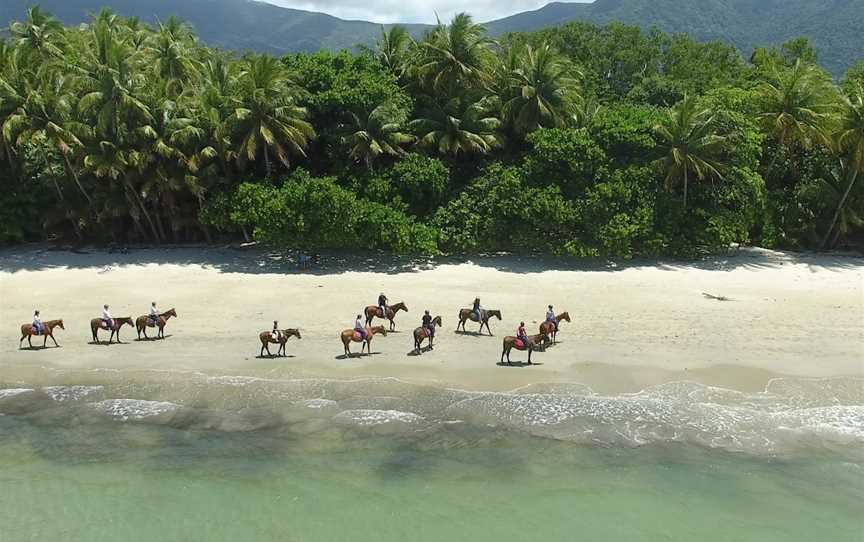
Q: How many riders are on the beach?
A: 10